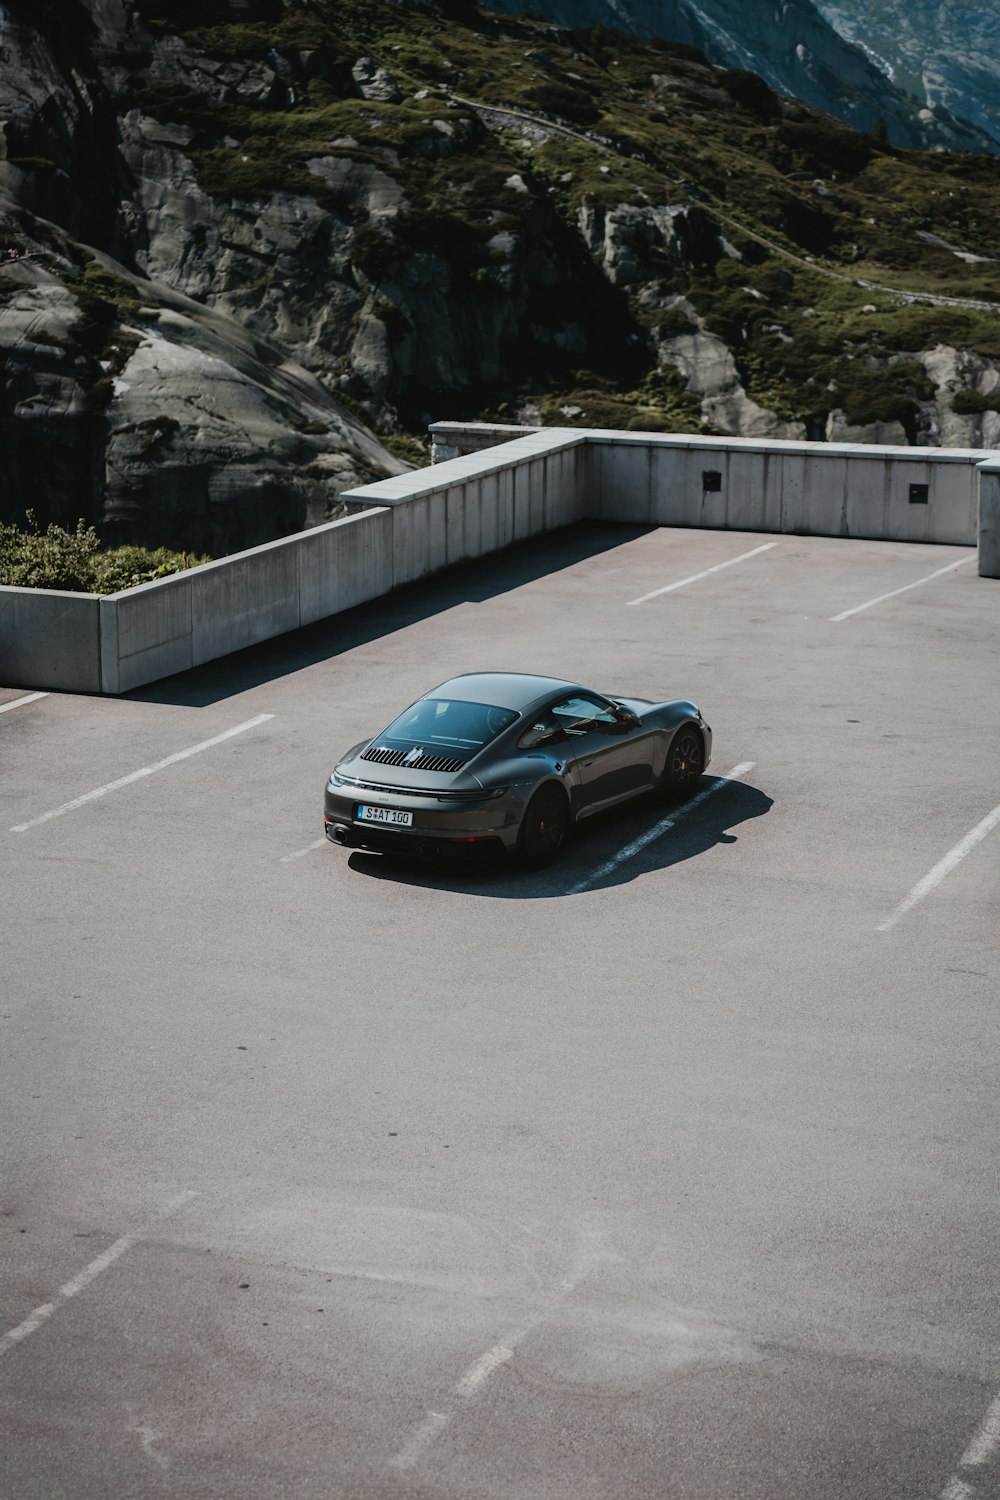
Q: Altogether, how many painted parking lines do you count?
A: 10